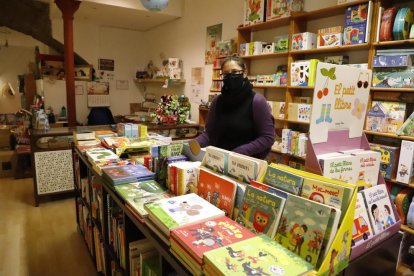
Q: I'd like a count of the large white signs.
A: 1